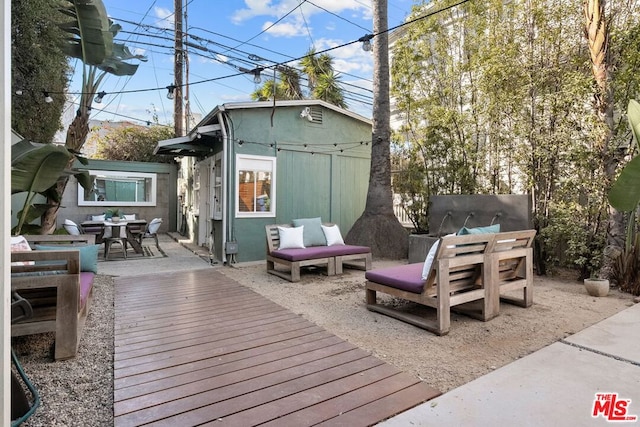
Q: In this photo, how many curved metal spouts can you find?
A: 3